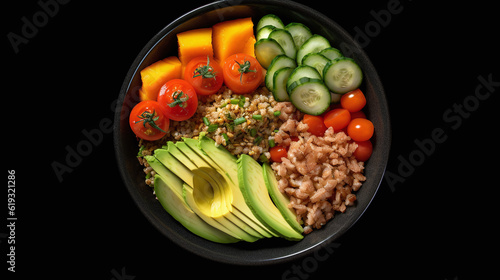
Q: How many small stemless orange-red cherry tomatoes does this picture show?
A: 6